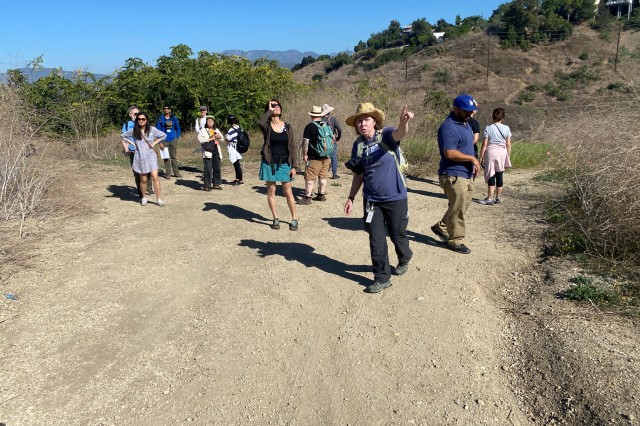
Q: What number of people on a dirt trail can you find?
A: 13